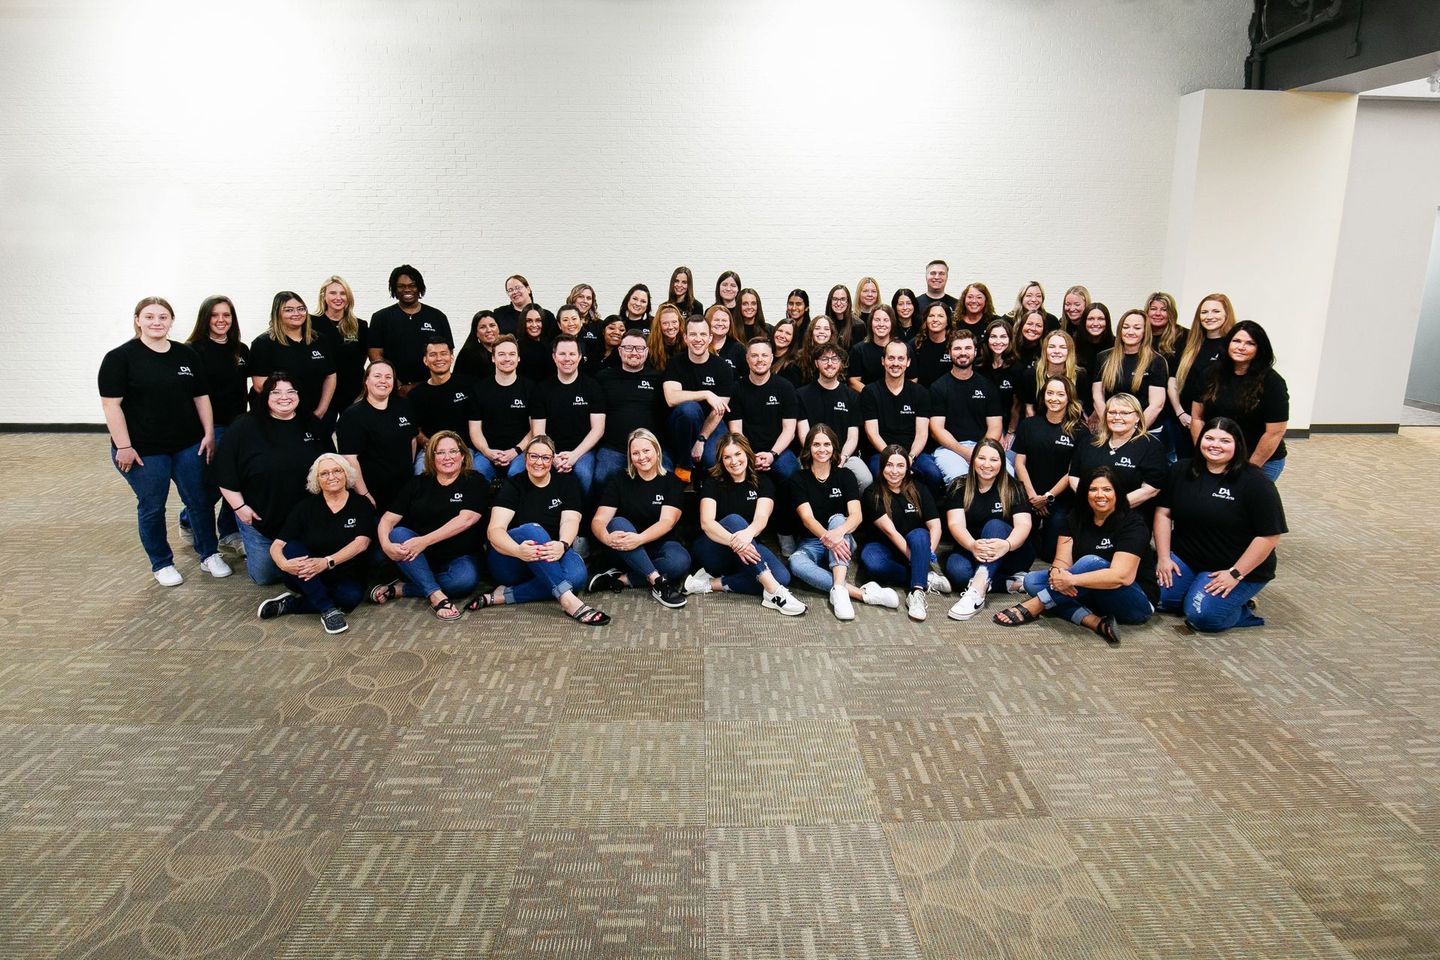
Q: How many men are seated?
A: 9